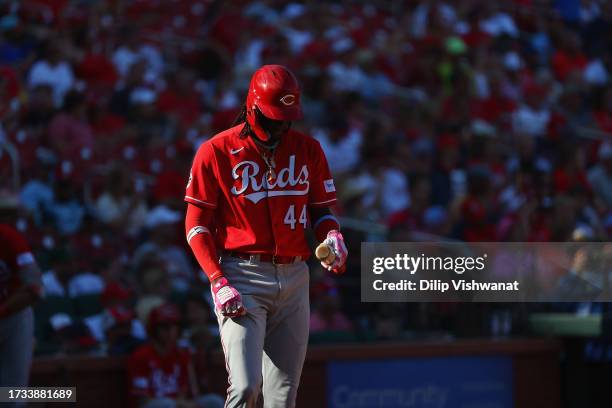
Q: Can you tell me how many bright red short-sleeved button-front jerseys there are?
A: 1